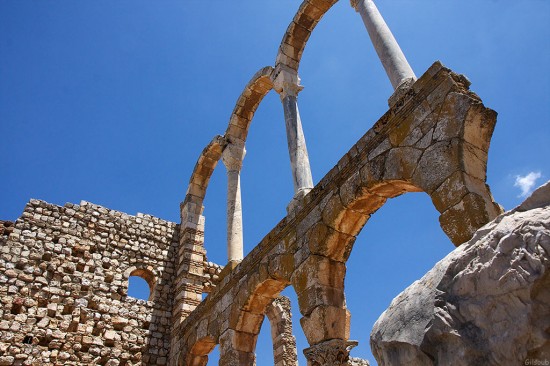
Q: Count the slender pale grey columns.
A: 3